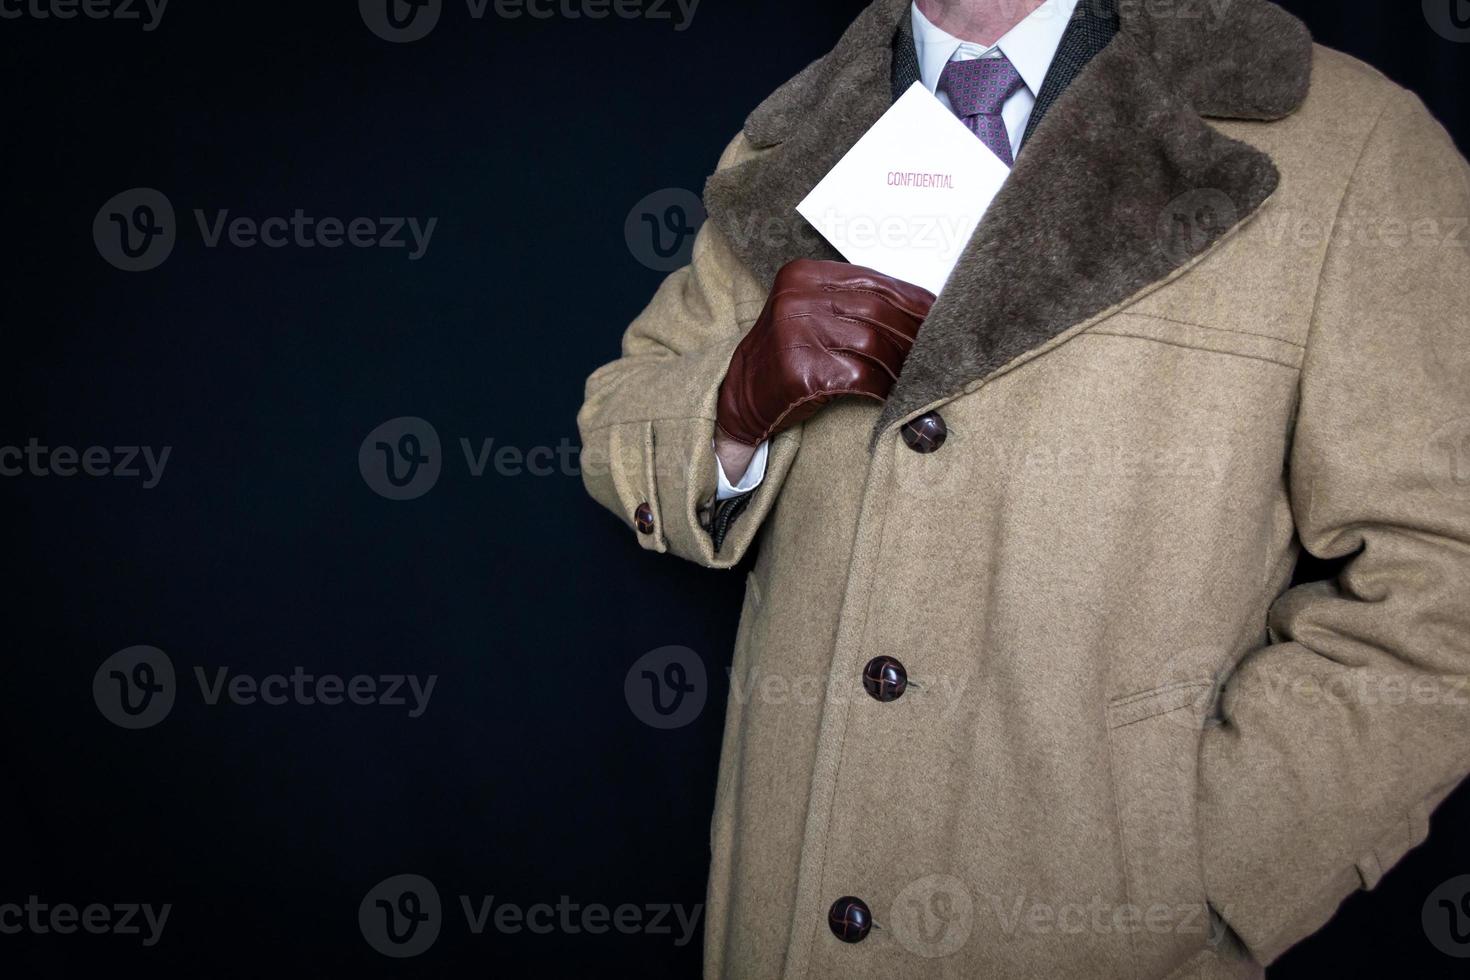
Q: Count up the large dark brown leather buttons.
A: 3